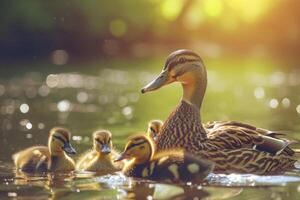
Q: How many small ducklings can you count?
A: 4